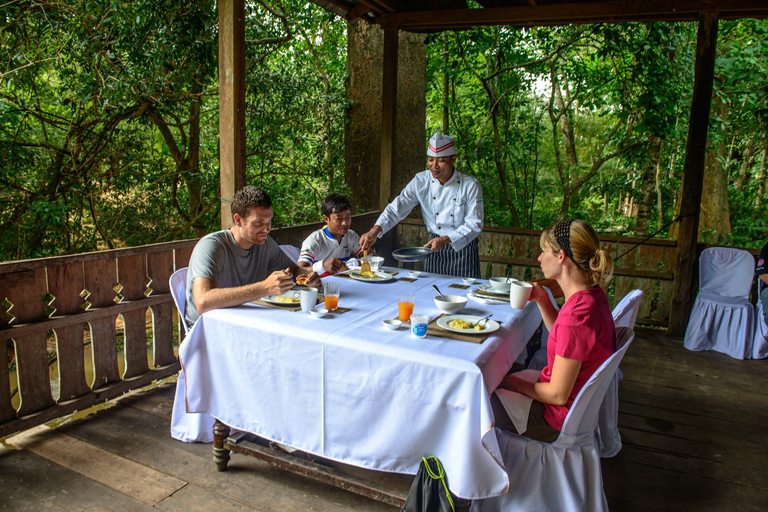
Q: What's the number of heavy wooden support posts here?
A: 3